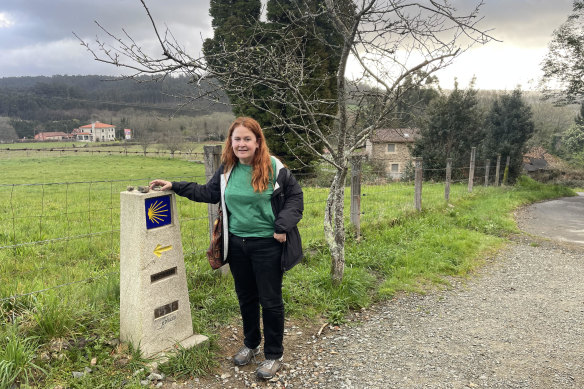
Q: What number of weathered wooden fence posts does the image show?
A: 8